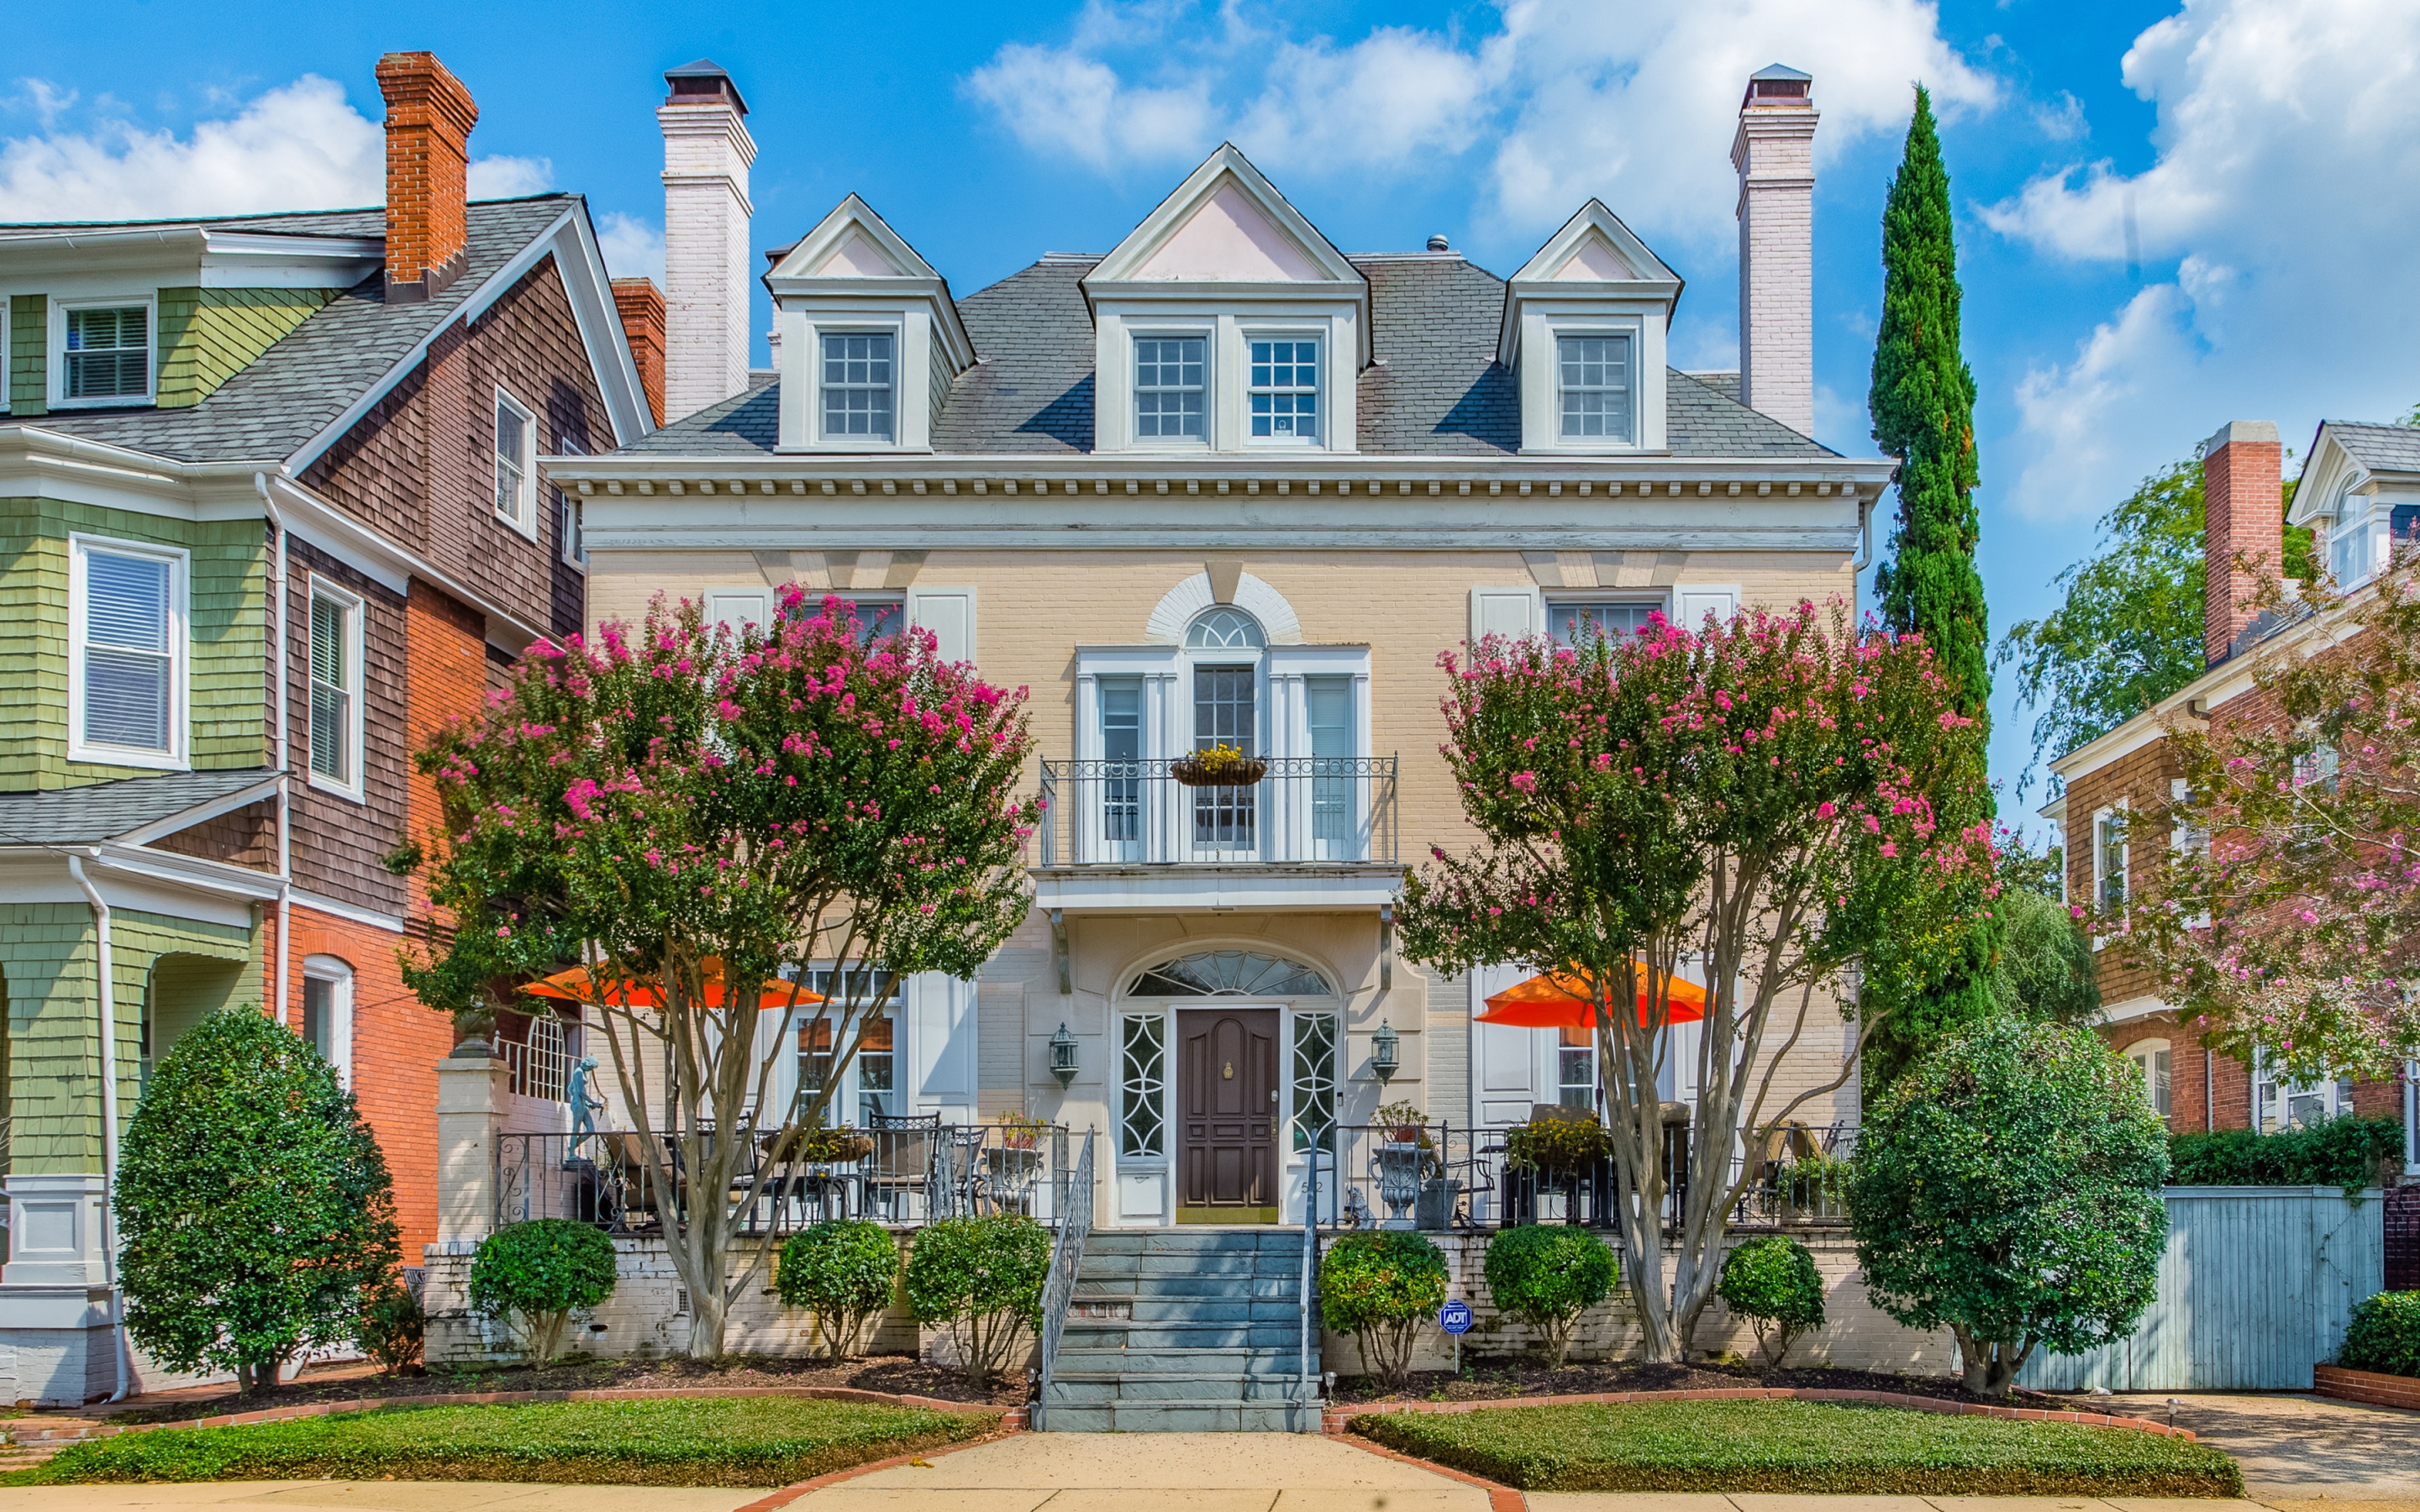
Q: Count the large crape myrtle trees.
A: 2